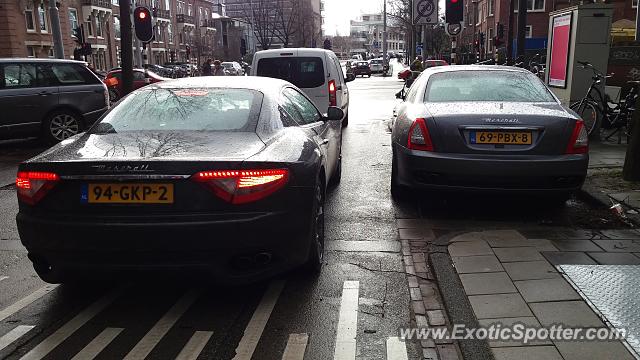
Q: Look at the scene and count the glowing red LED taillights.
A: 2